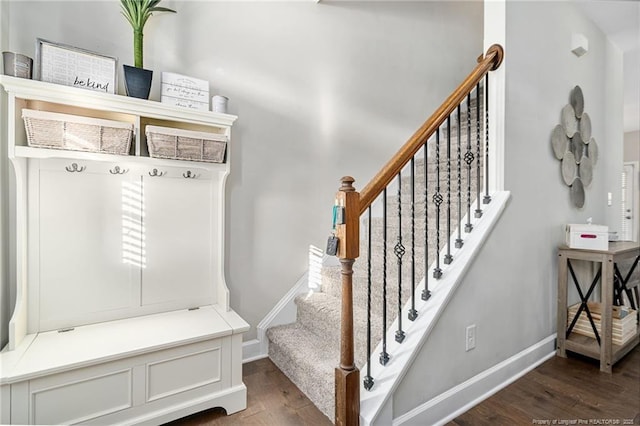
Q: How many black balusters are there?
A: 11